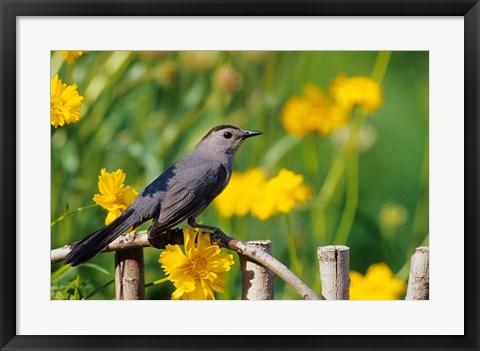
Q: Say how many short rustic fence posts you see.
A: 4